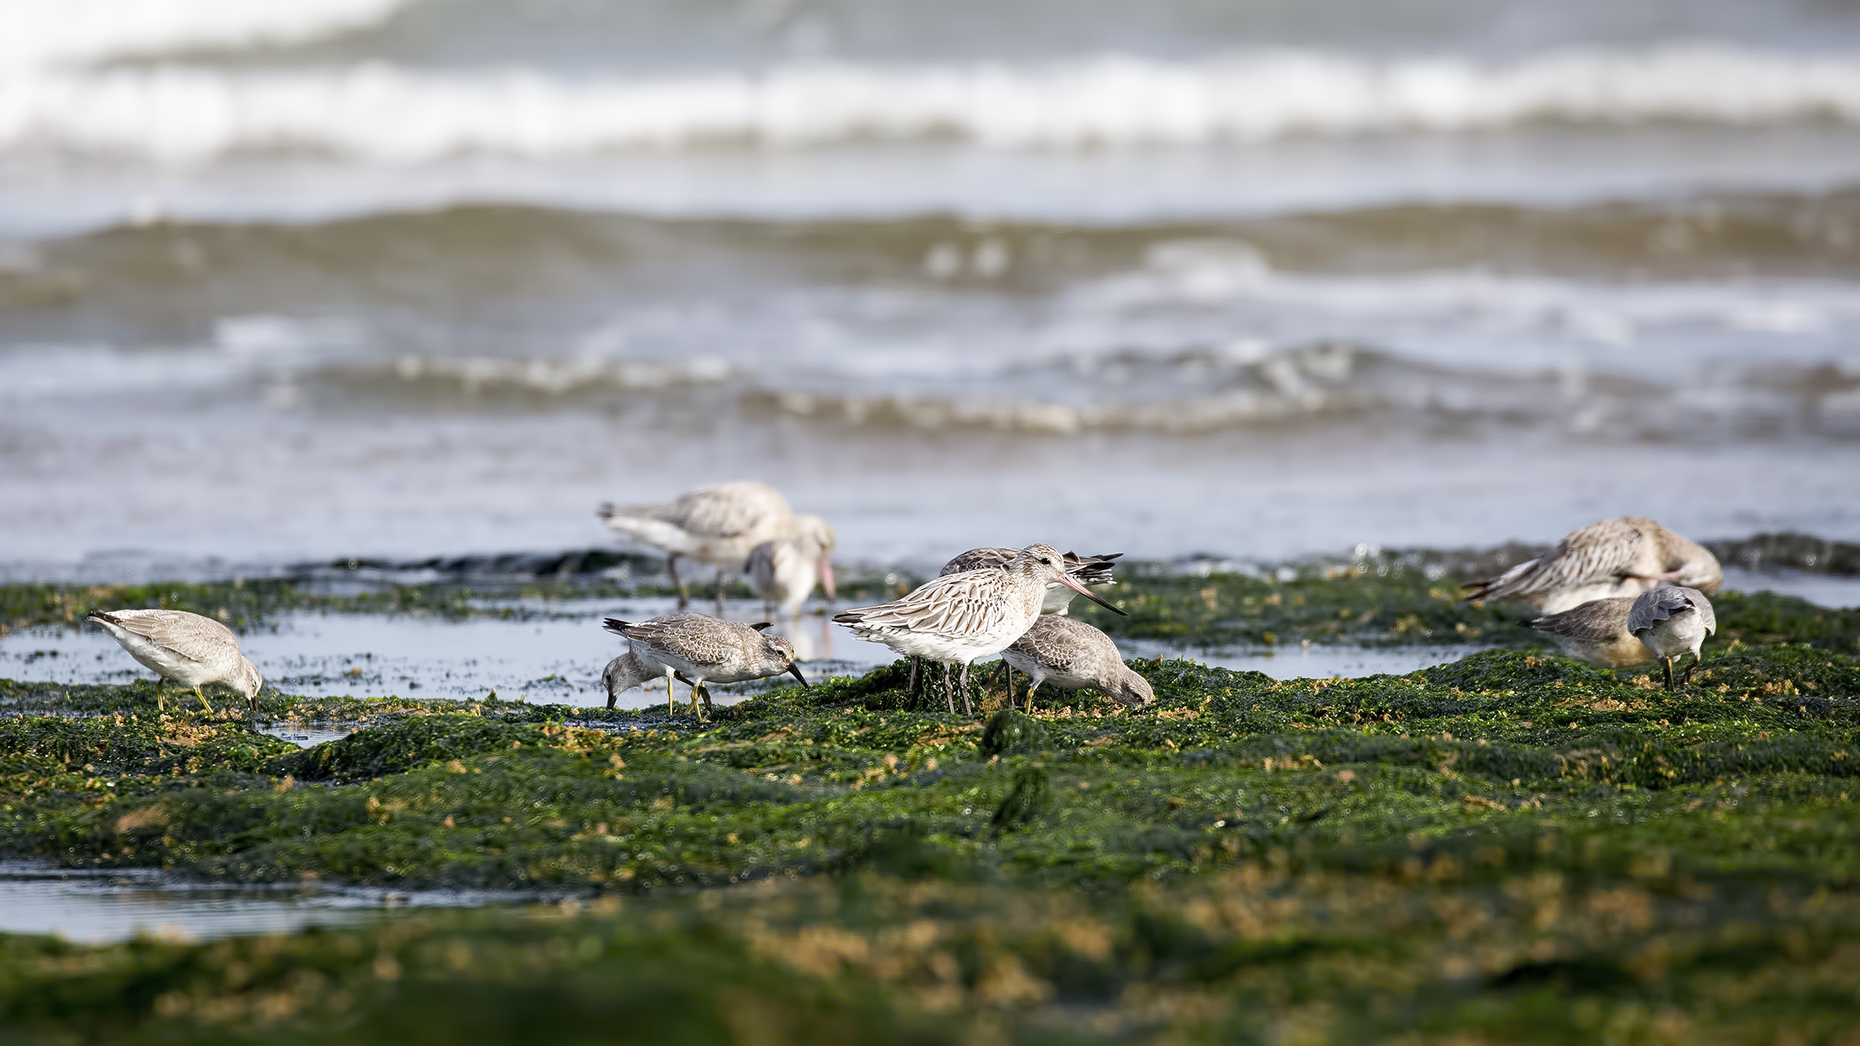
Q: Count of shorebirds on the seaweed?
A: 11